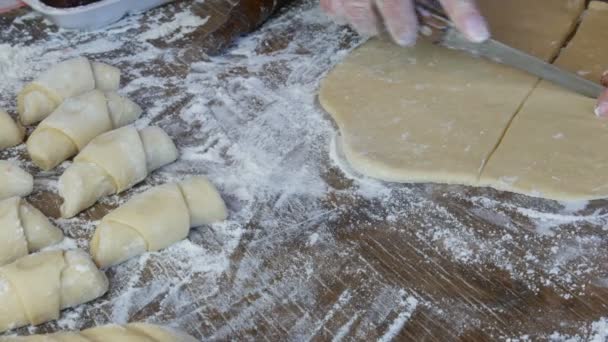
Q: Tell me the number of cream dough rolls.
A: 9